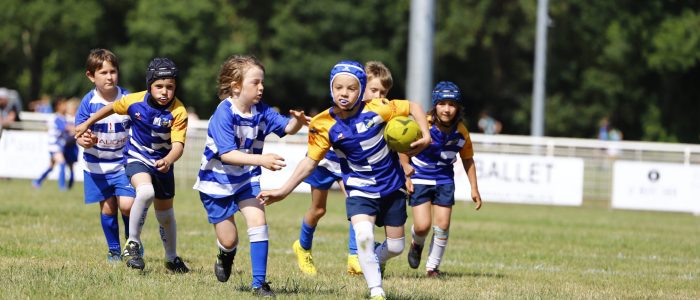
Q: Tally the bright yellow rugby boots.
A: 2